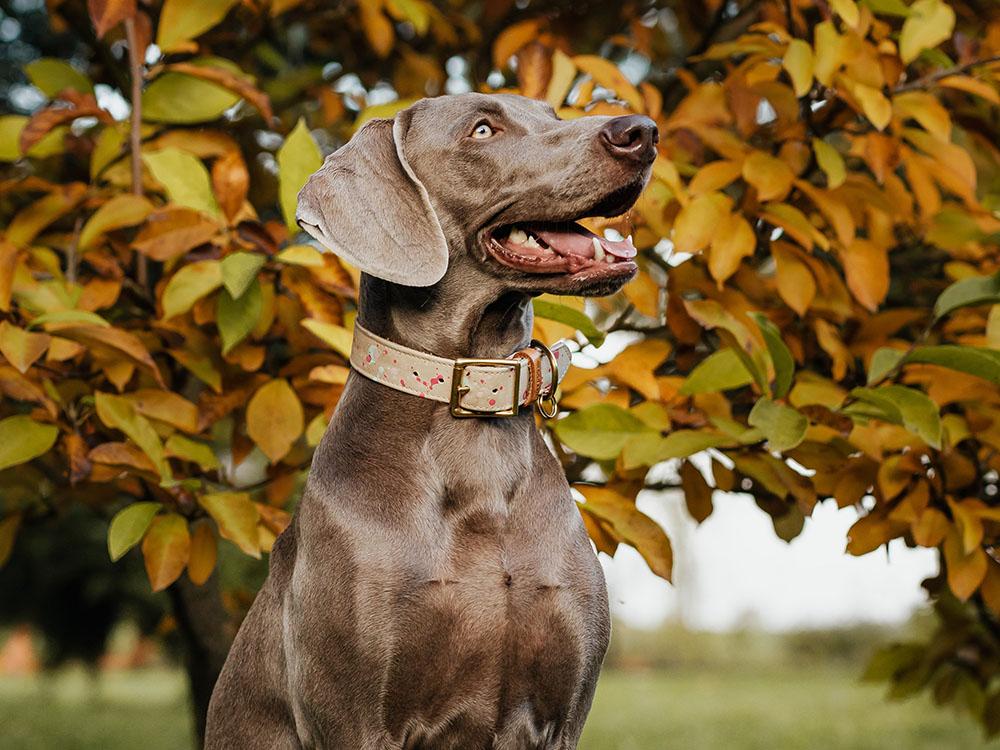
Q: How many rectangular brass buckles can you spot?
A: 1